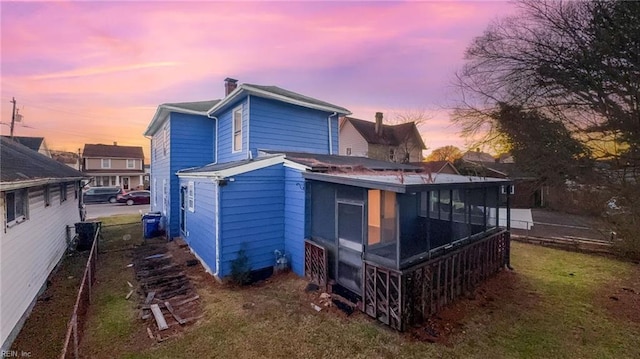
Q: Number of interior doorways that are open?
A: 1